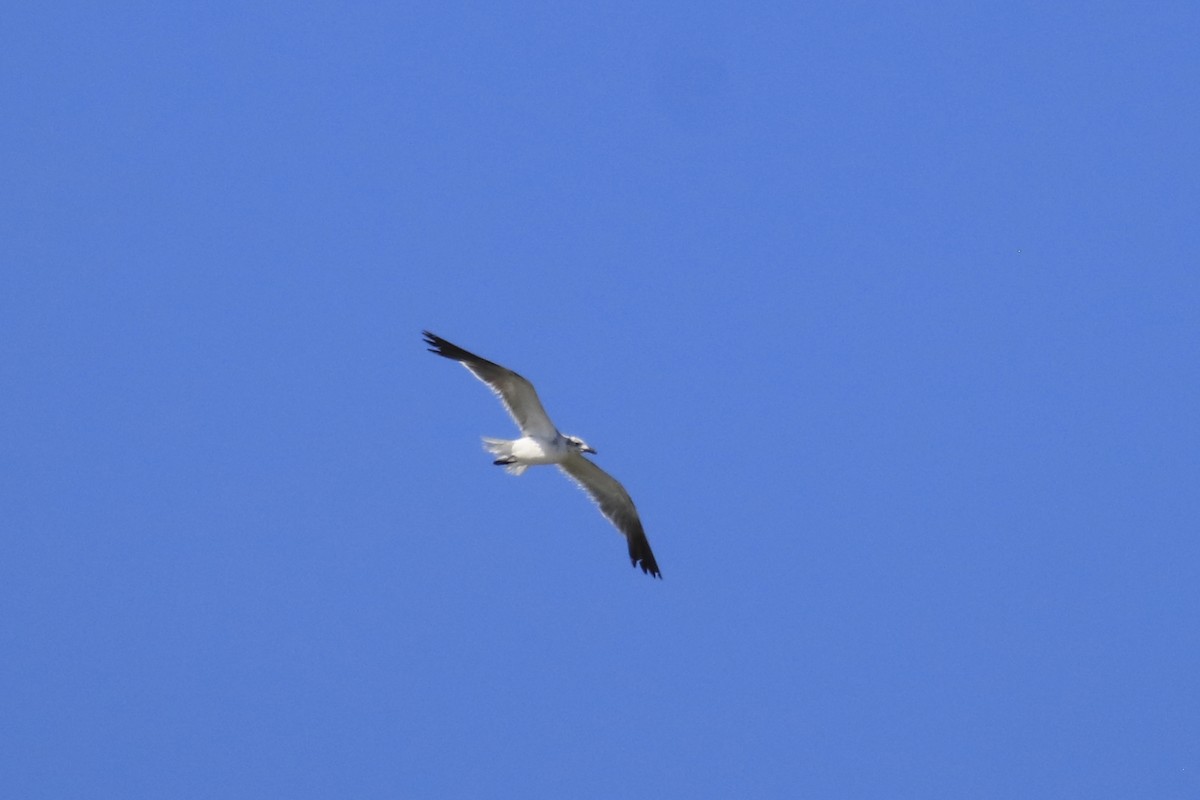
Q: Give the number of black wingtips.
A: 2